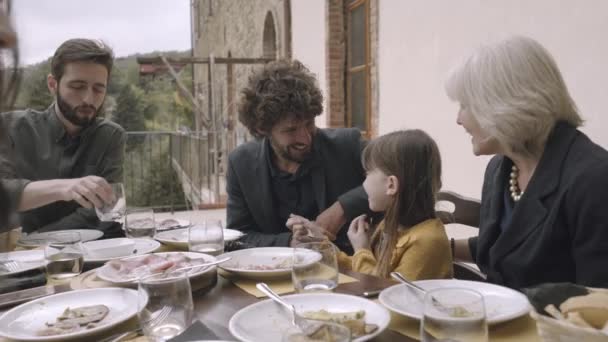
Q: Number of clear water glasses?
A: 8